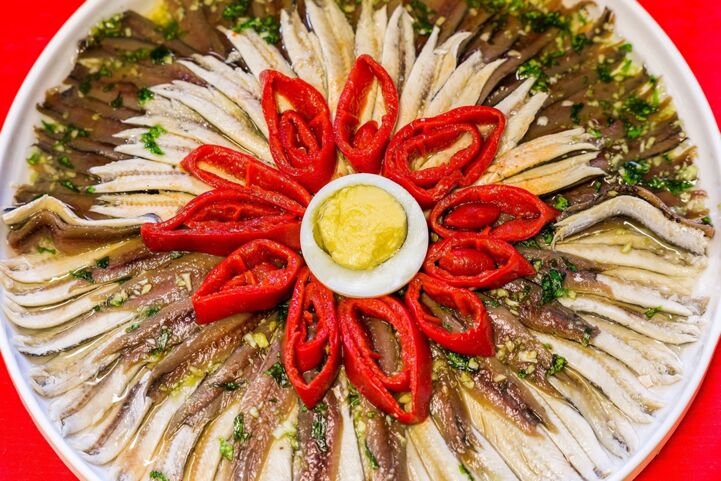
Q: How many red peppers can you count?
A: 11